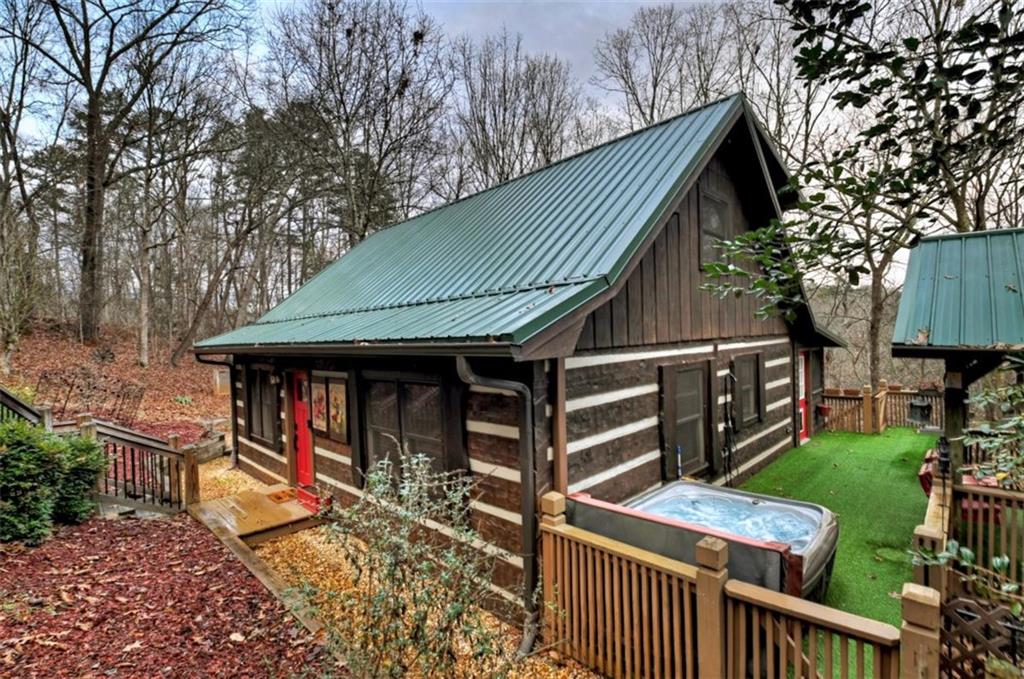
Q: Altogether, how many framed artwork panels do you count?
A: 2